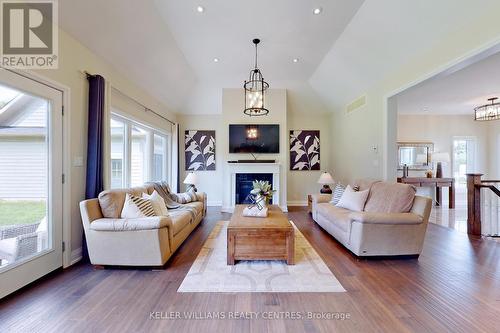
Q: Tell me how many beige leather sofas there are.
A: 2